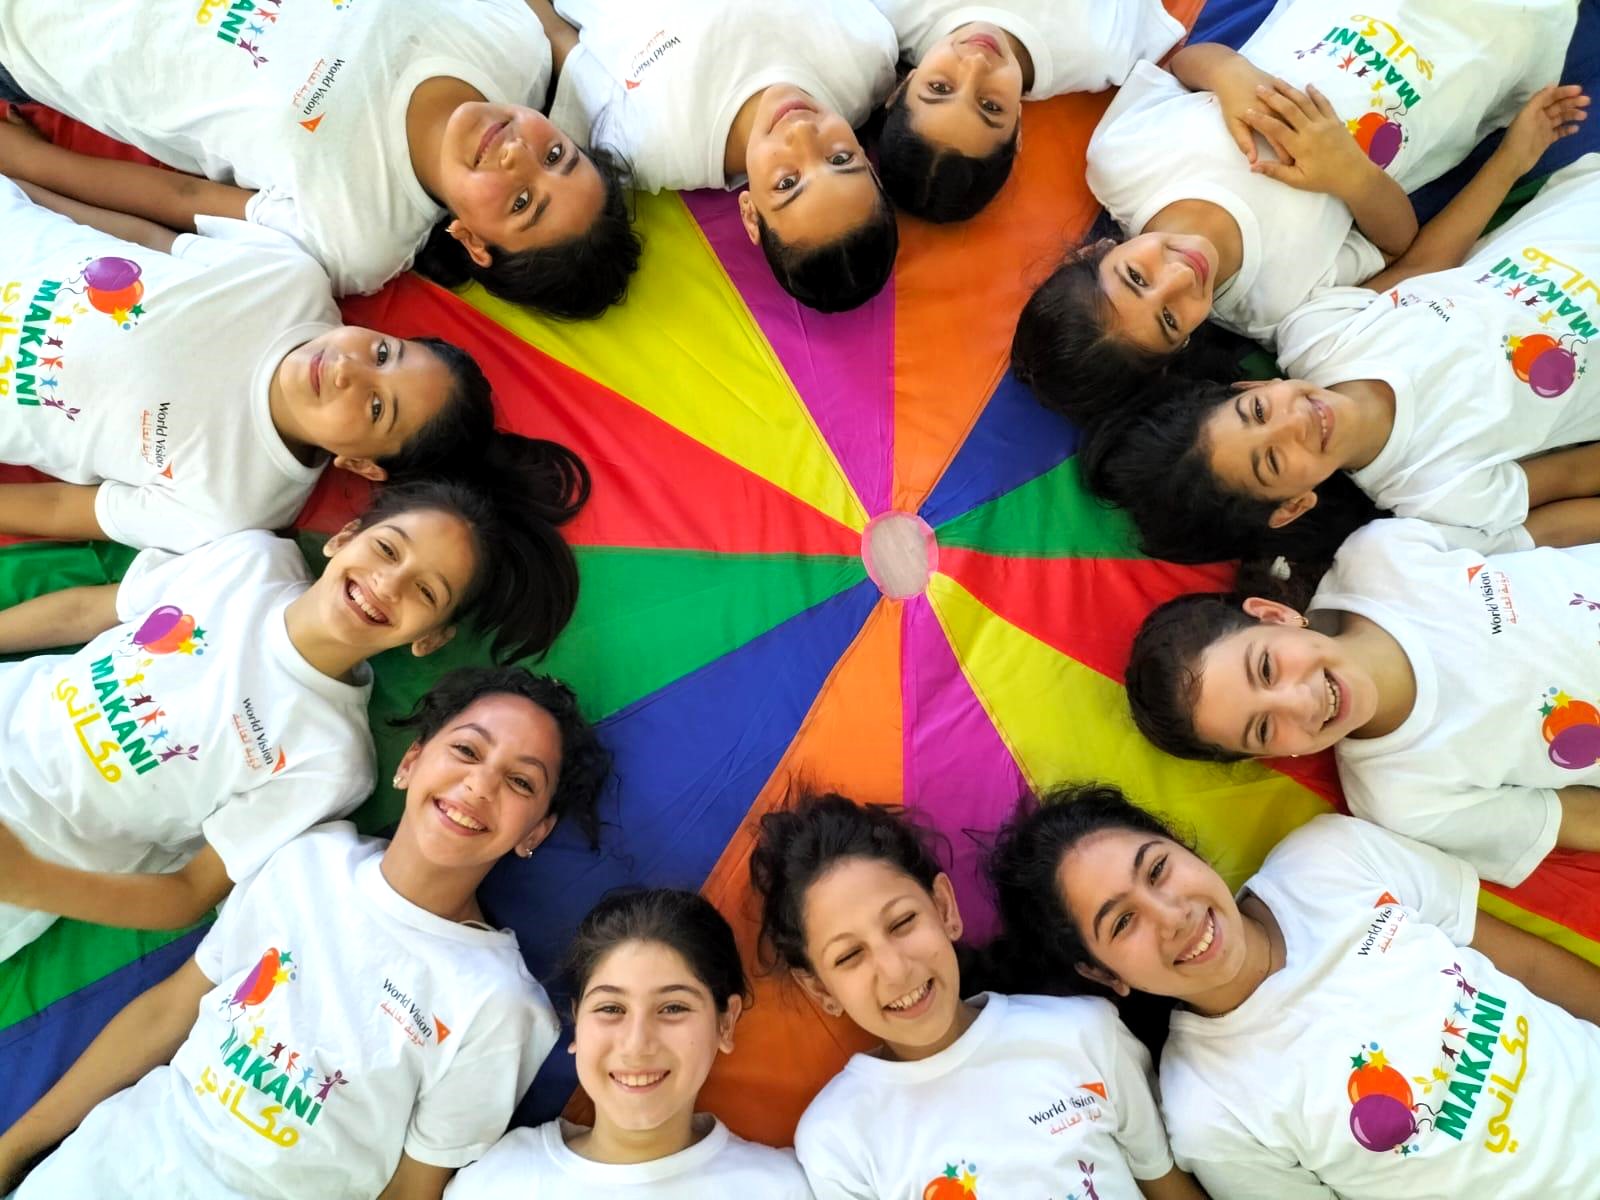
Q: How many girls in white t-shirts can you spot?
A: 12